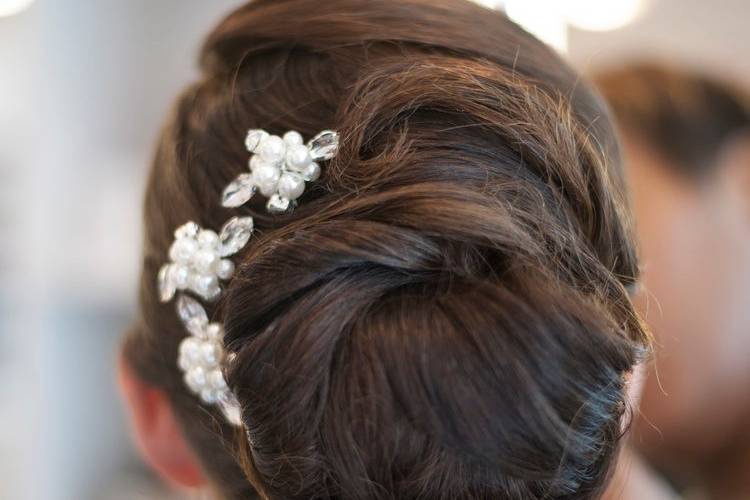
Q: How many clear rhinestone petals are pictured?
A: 6